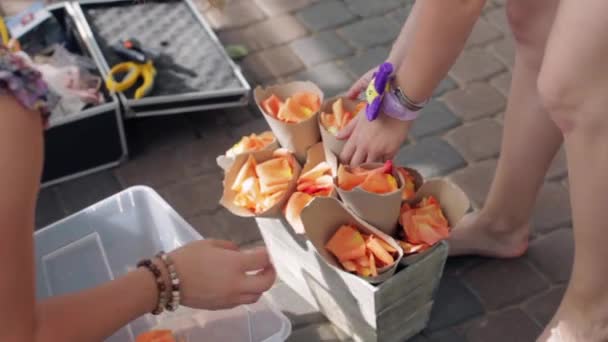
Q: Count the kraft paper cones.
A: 9